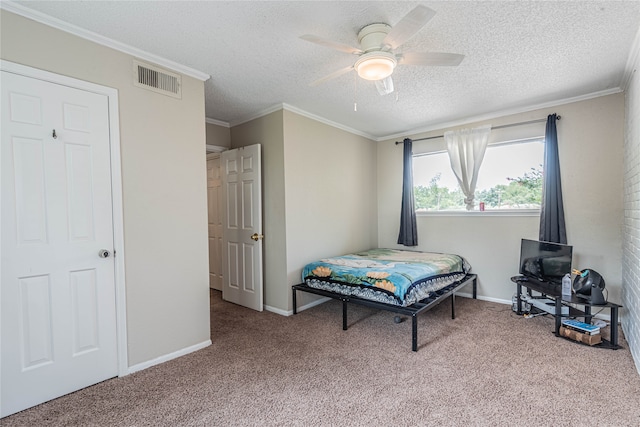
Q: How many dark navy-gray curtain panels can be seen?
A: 2